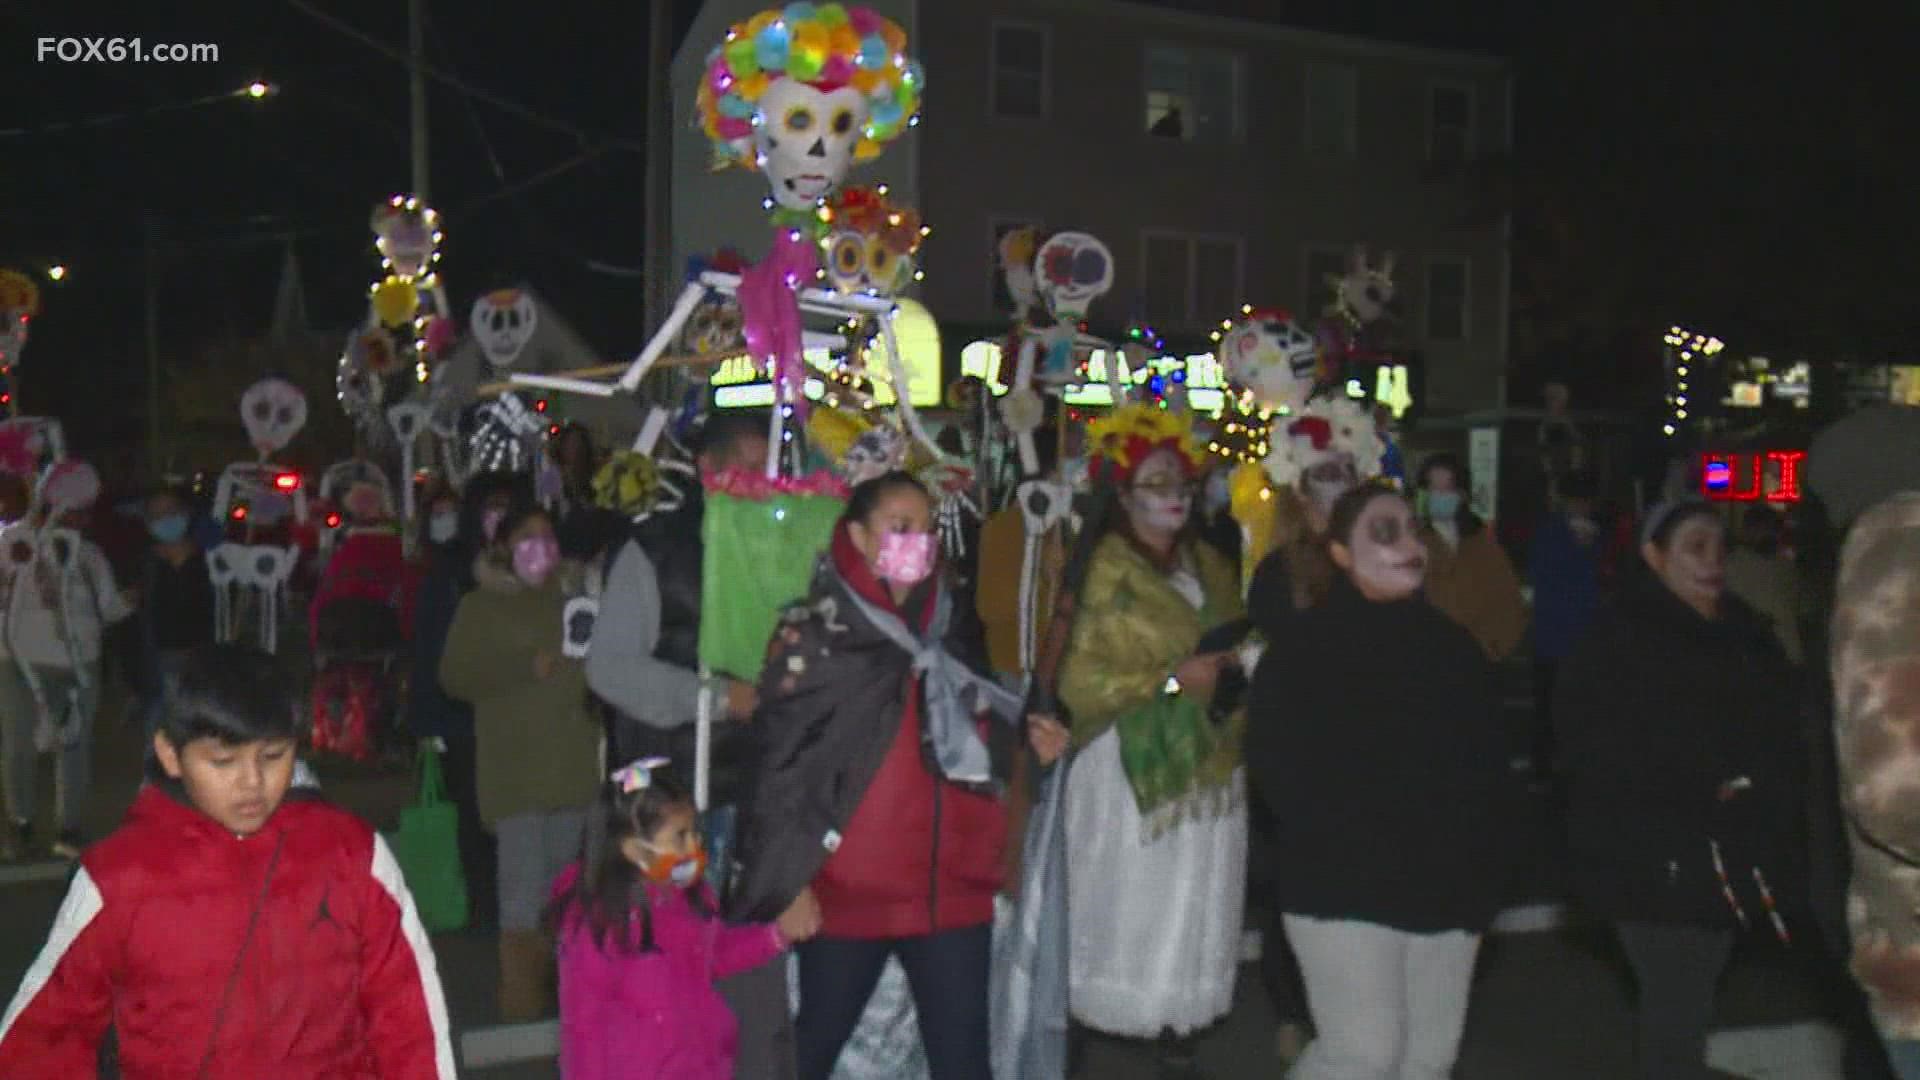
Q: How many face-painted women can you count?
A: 4